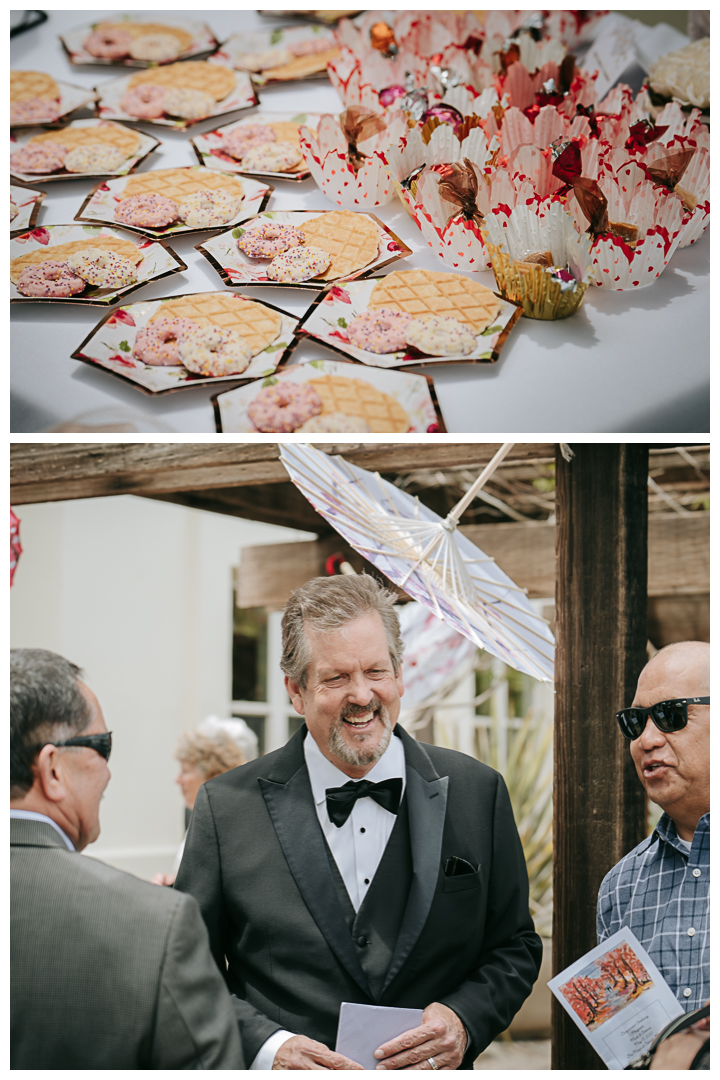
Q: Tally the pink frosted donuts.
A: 12